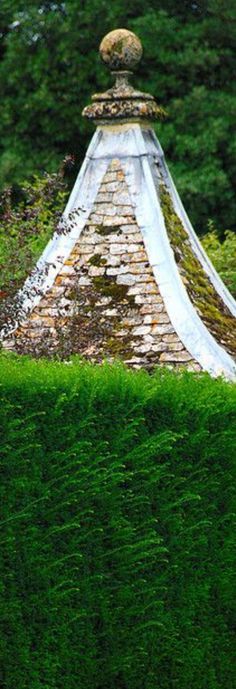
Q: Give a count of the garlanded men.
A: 0